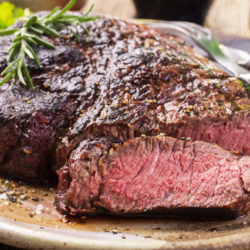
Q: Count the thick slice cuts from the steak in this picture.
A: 1